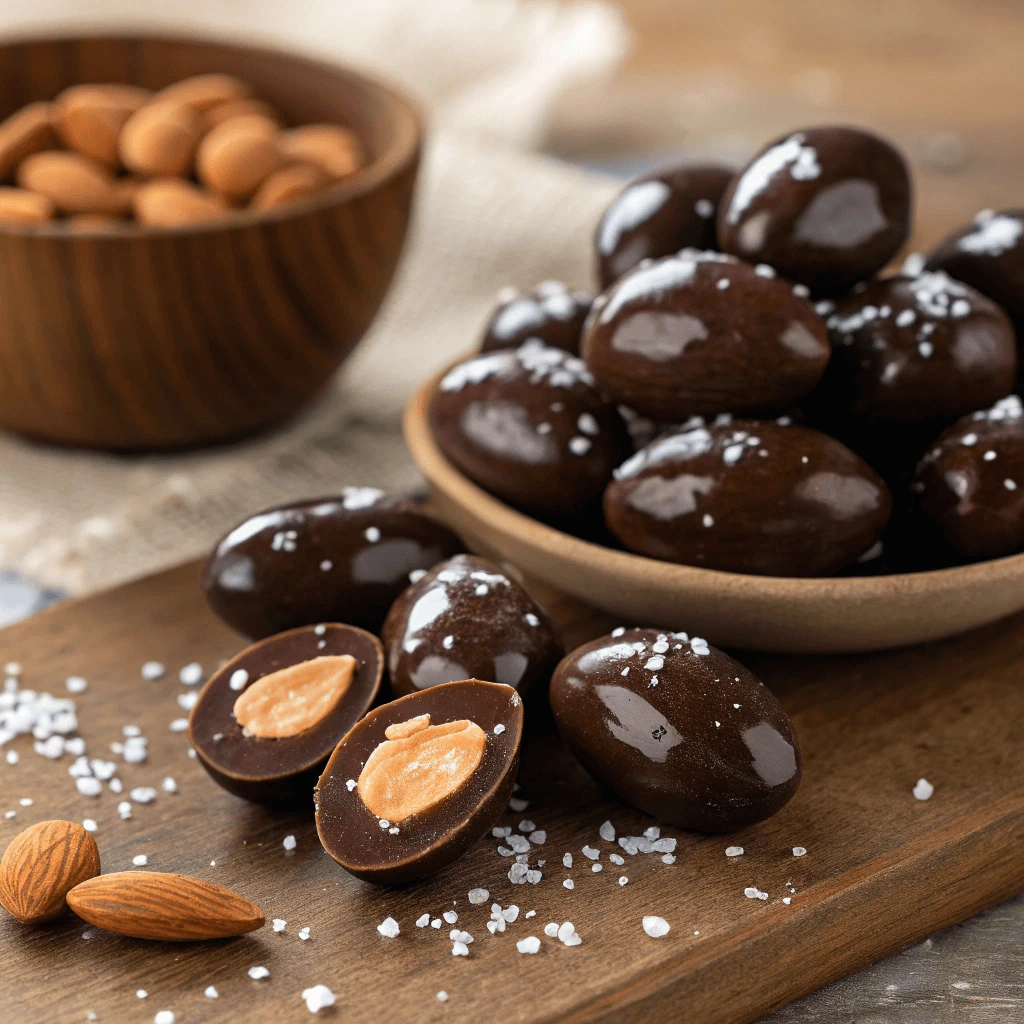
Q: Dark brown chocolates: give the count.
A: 14